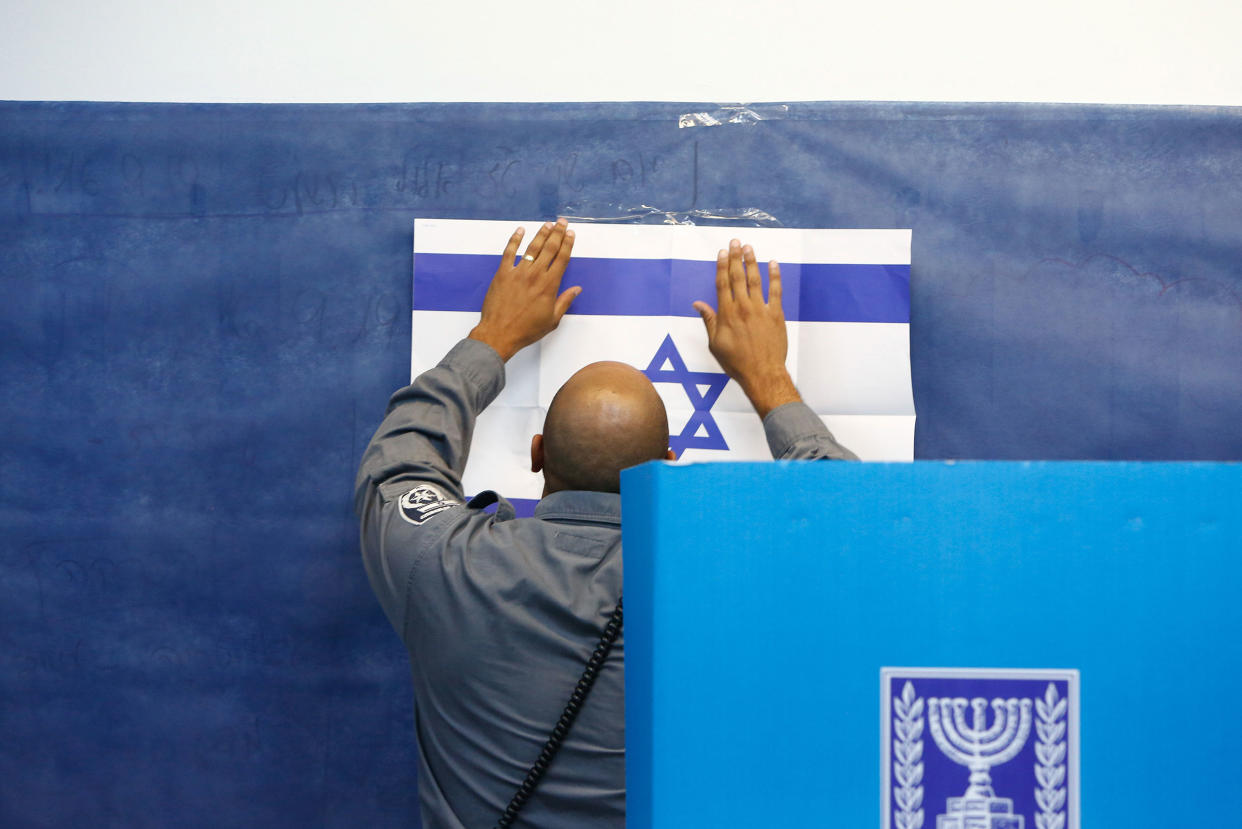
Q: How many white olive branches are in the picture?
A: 2